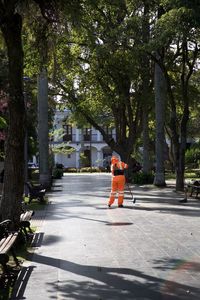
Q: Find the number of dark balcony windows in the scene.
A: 3